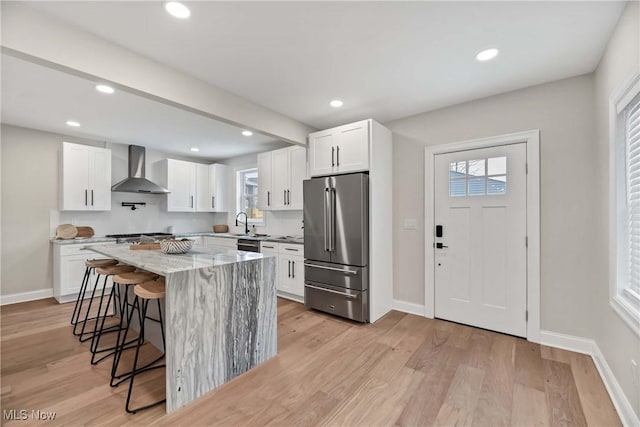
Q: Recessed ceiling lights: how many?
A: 7